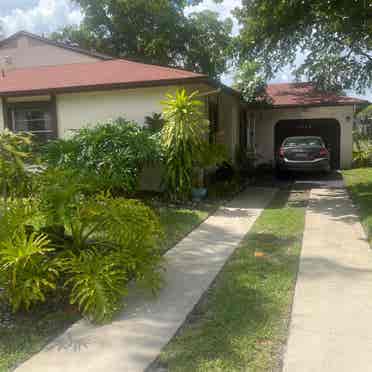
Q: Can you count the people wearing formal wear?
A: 0